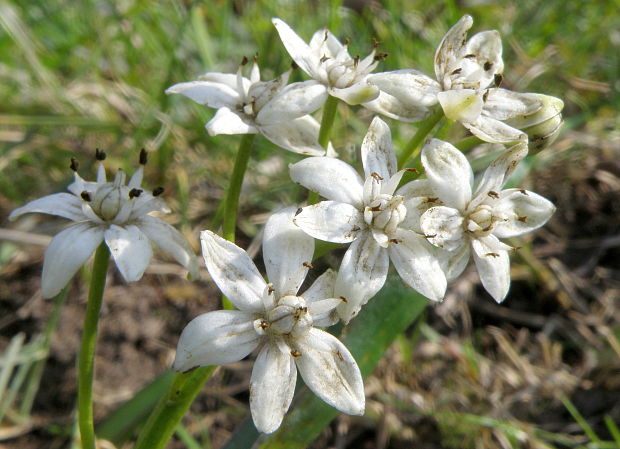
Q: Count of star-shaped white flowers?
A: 7